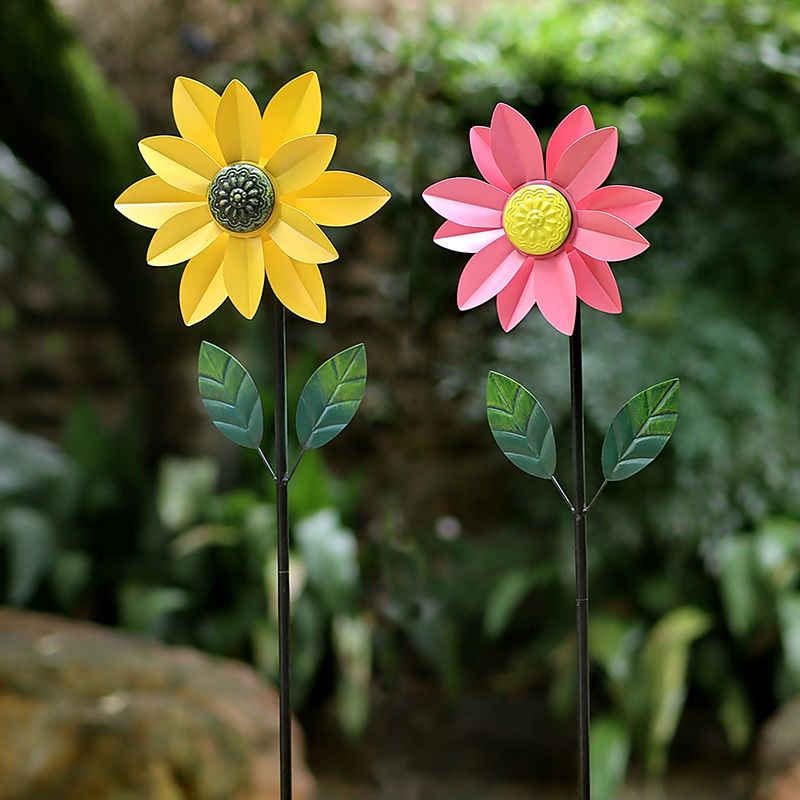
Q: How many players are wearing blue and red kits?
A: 0